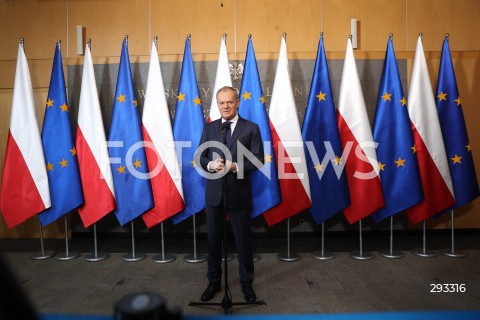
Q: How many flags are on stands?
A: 14